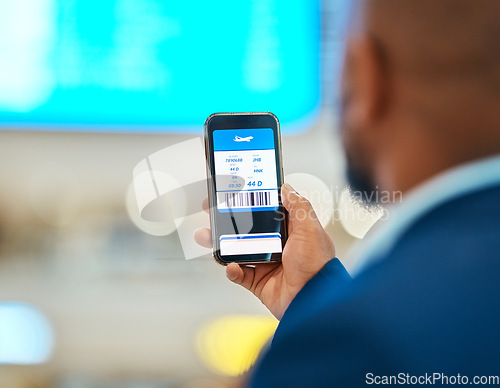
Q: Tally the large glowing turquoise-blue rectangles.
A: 1